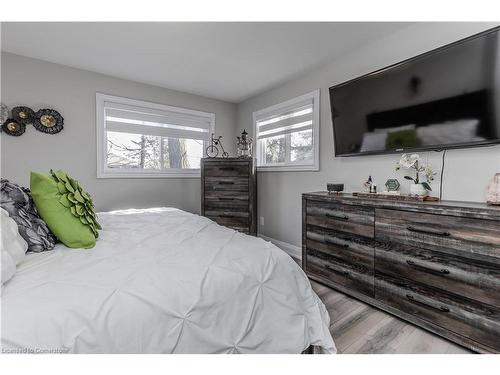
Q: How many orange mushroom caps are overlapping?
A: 0